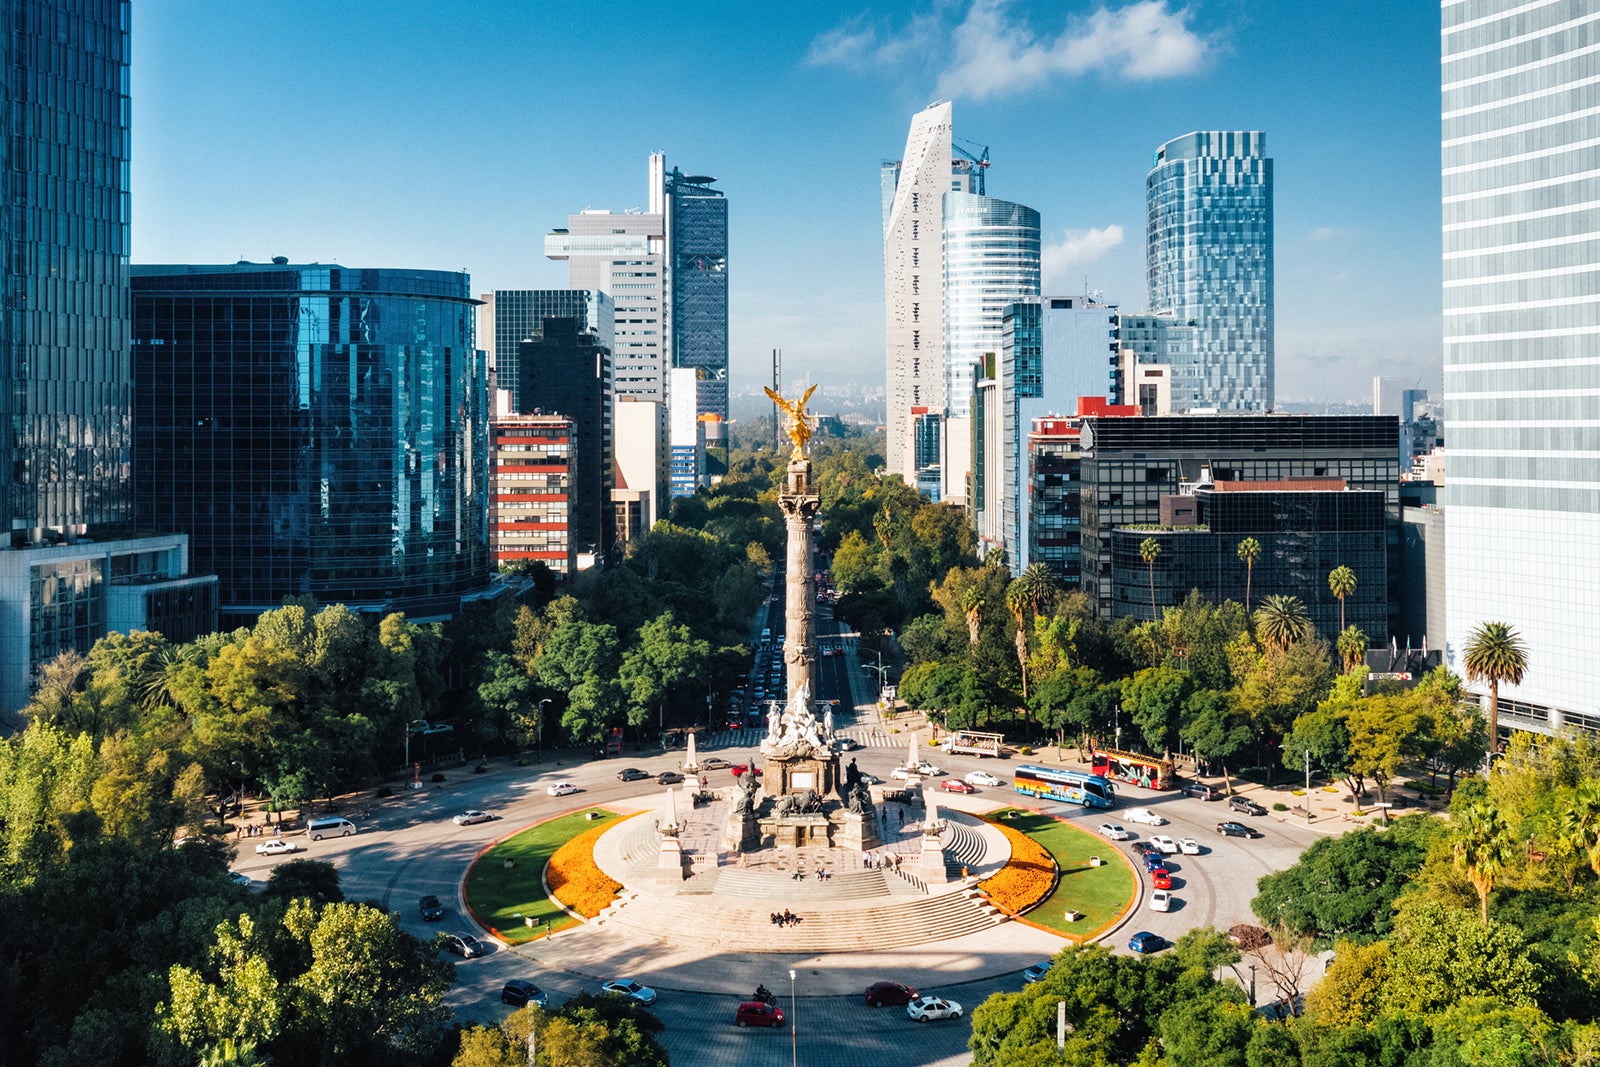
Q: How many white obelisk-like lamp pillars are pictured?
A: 4